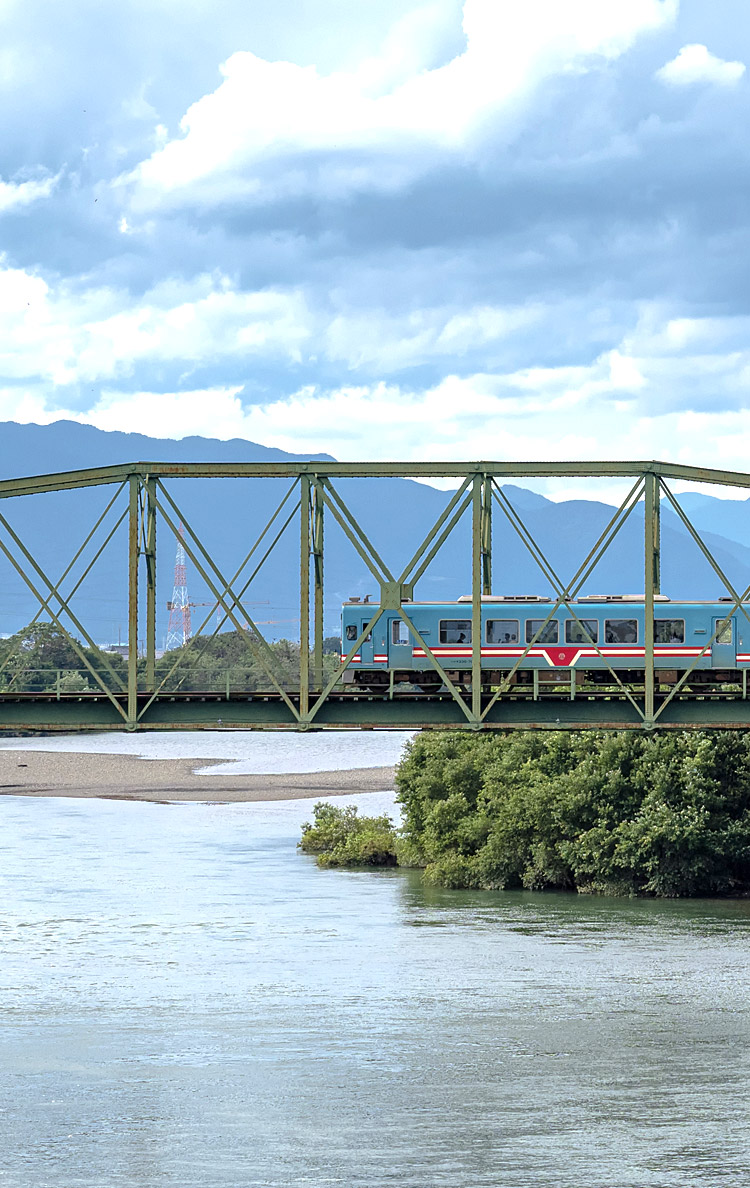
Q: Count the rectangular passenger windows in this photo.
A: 6